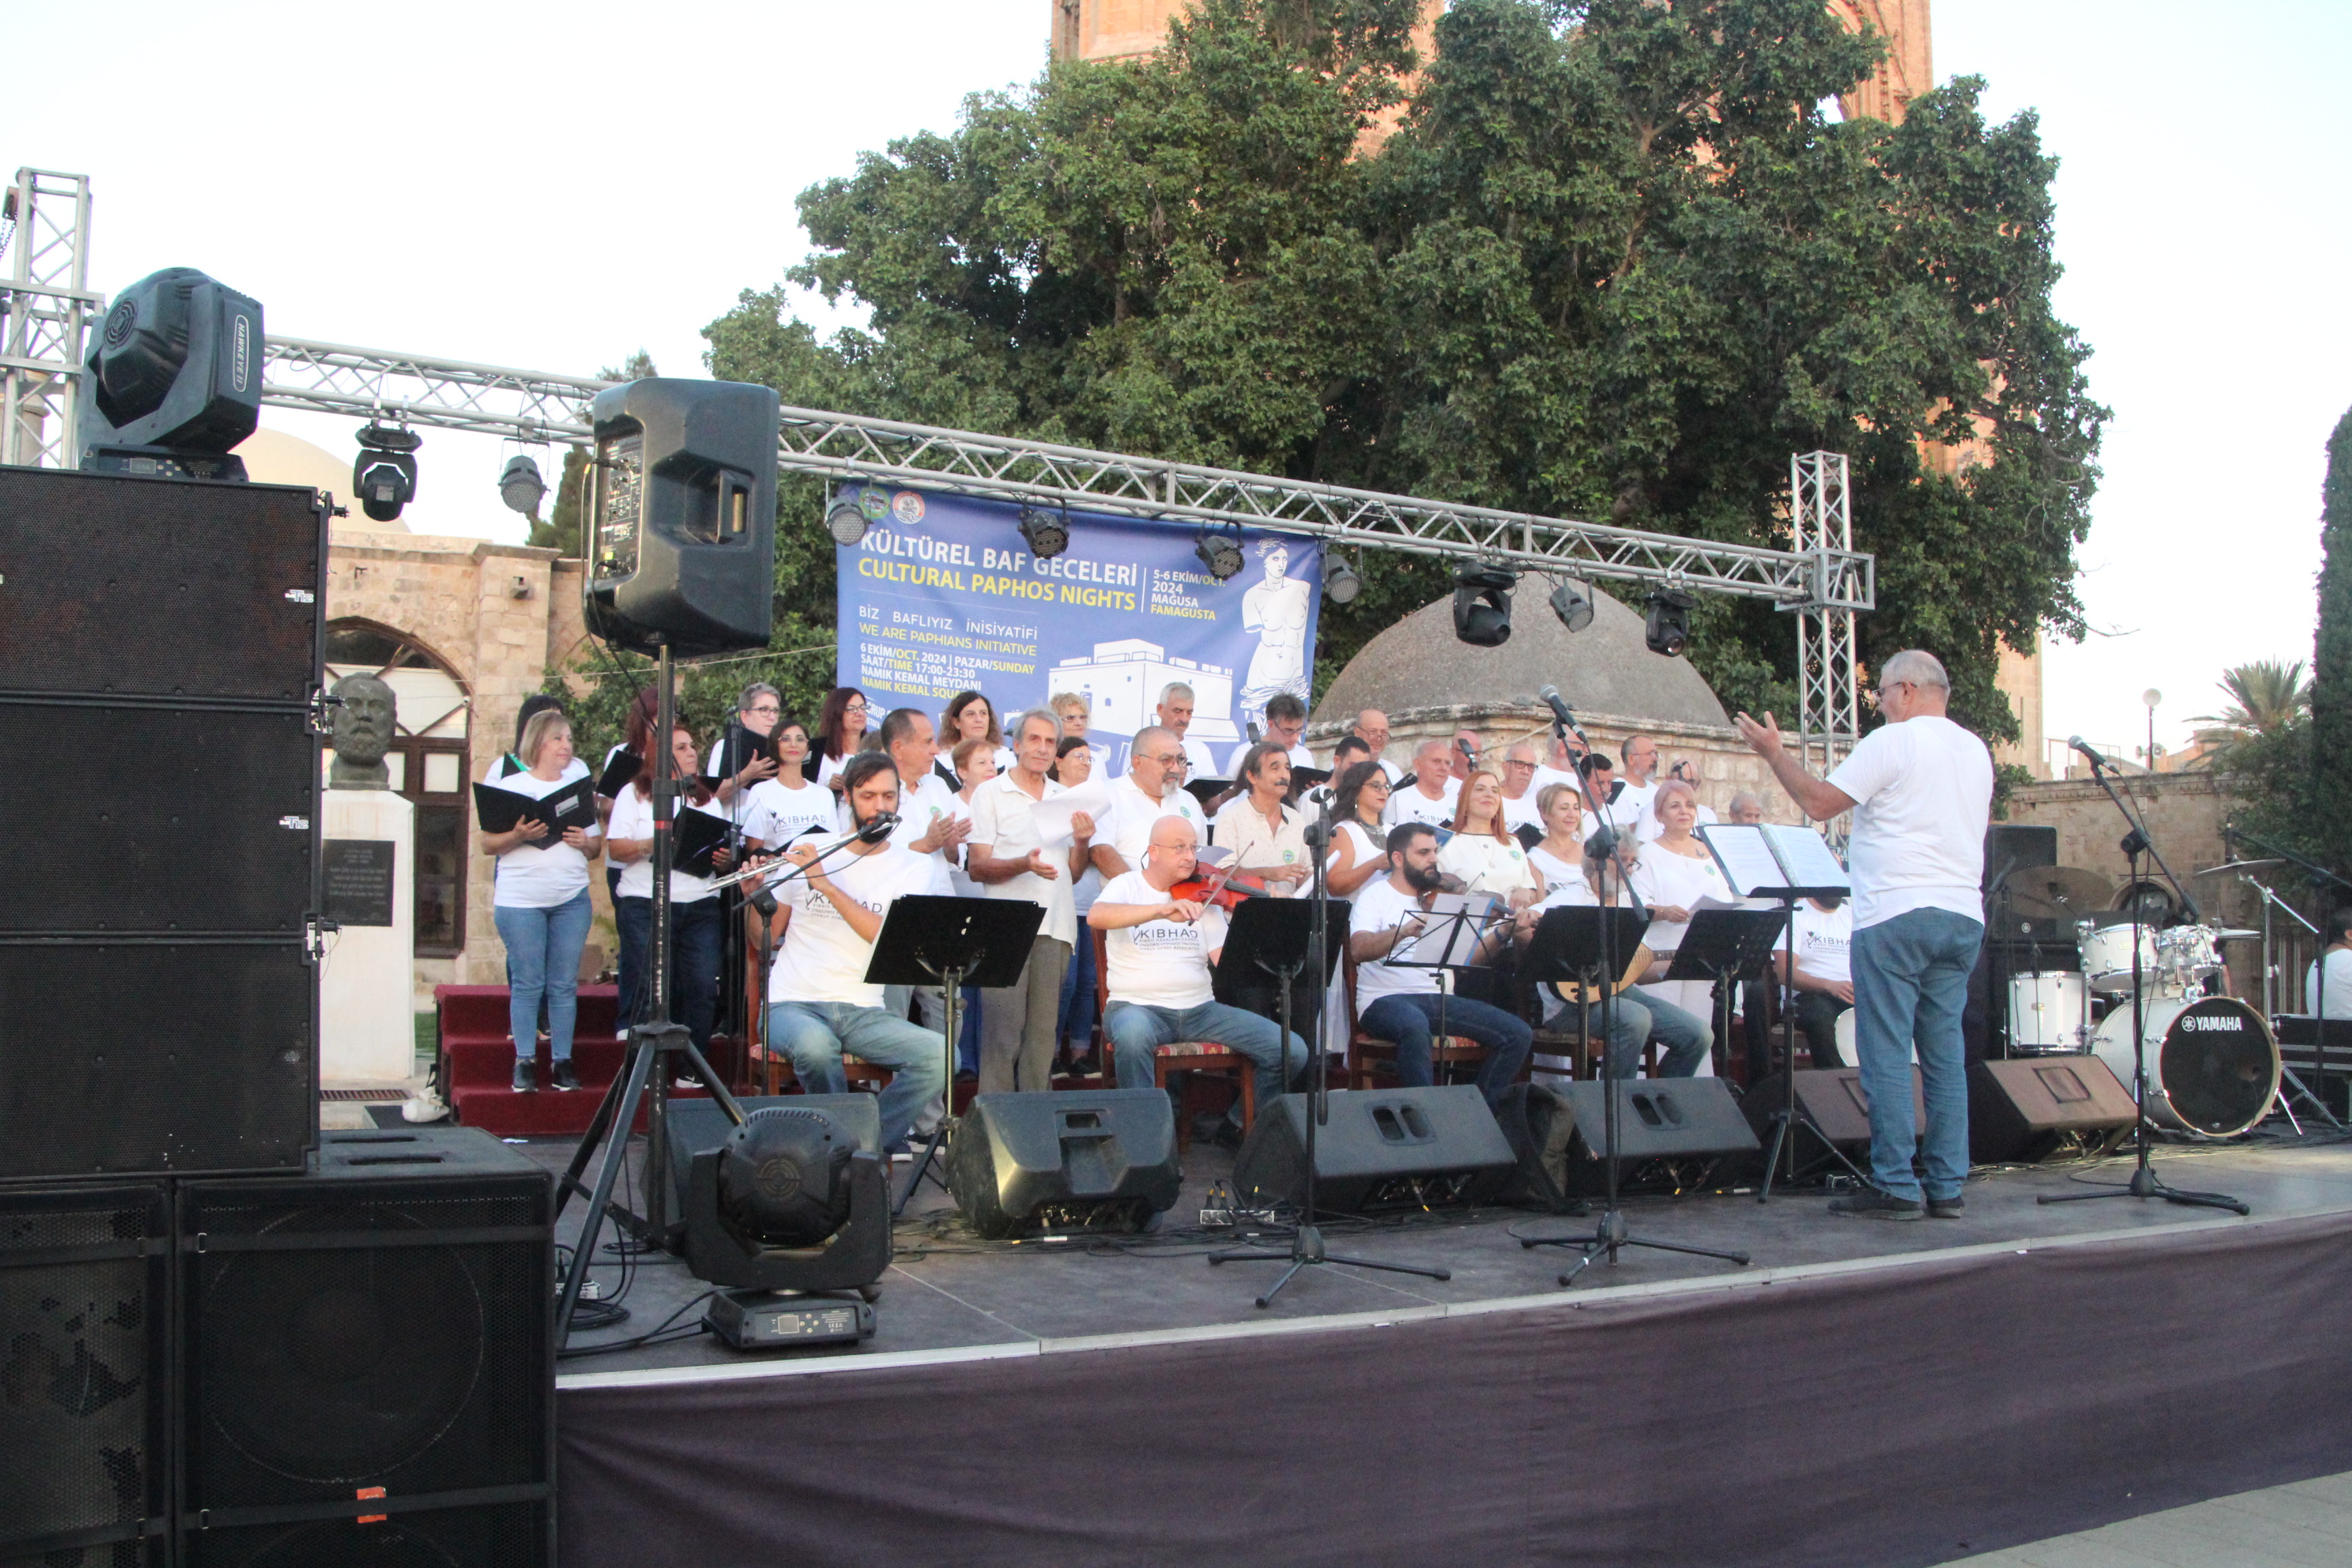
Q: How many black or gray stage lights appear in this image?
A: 11